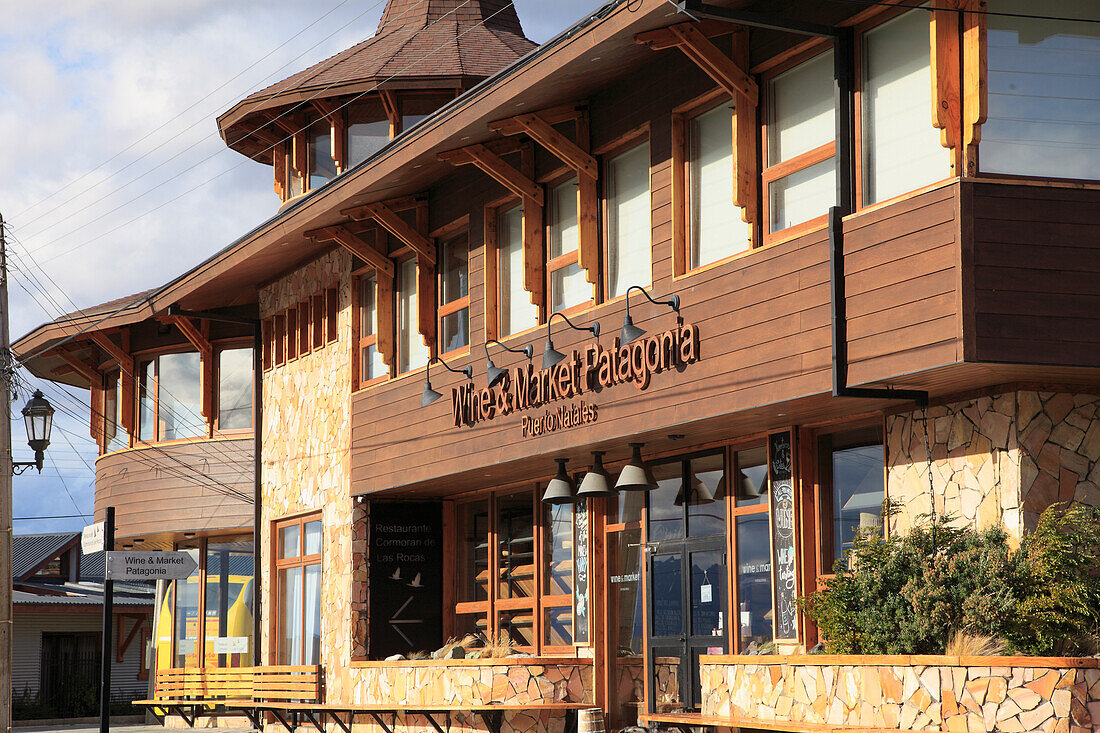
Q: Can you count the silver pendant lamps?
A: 3